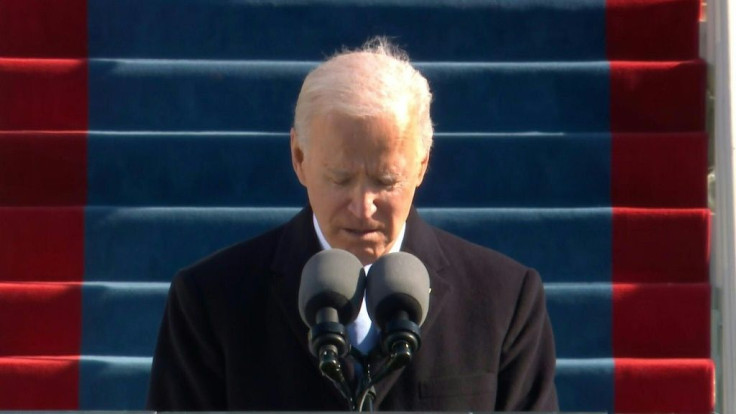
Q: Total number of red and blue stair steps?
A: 6